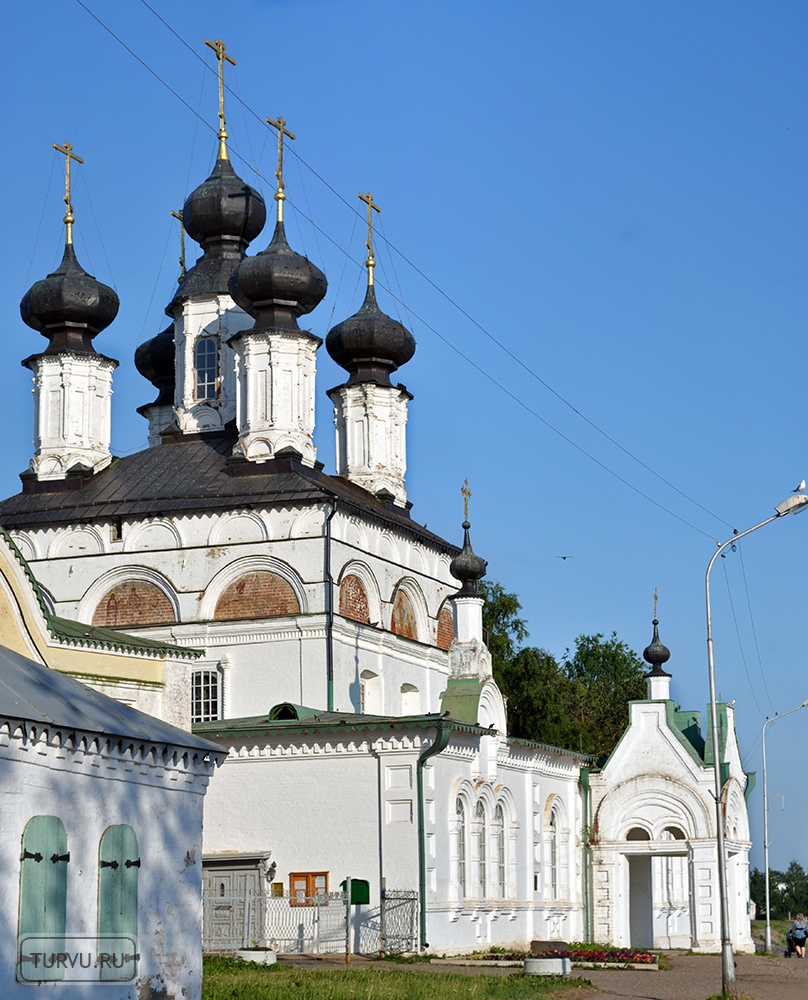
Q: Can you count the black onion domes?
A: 7